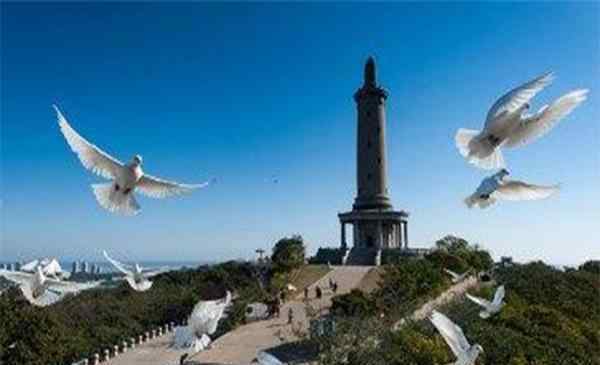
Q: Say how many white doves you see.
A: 11